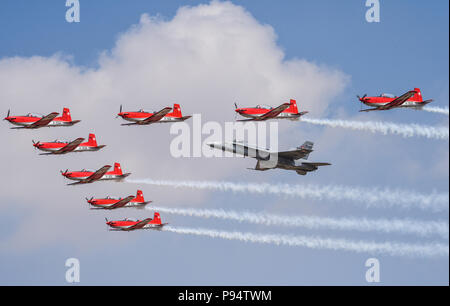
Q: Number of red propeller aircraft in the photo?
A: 8